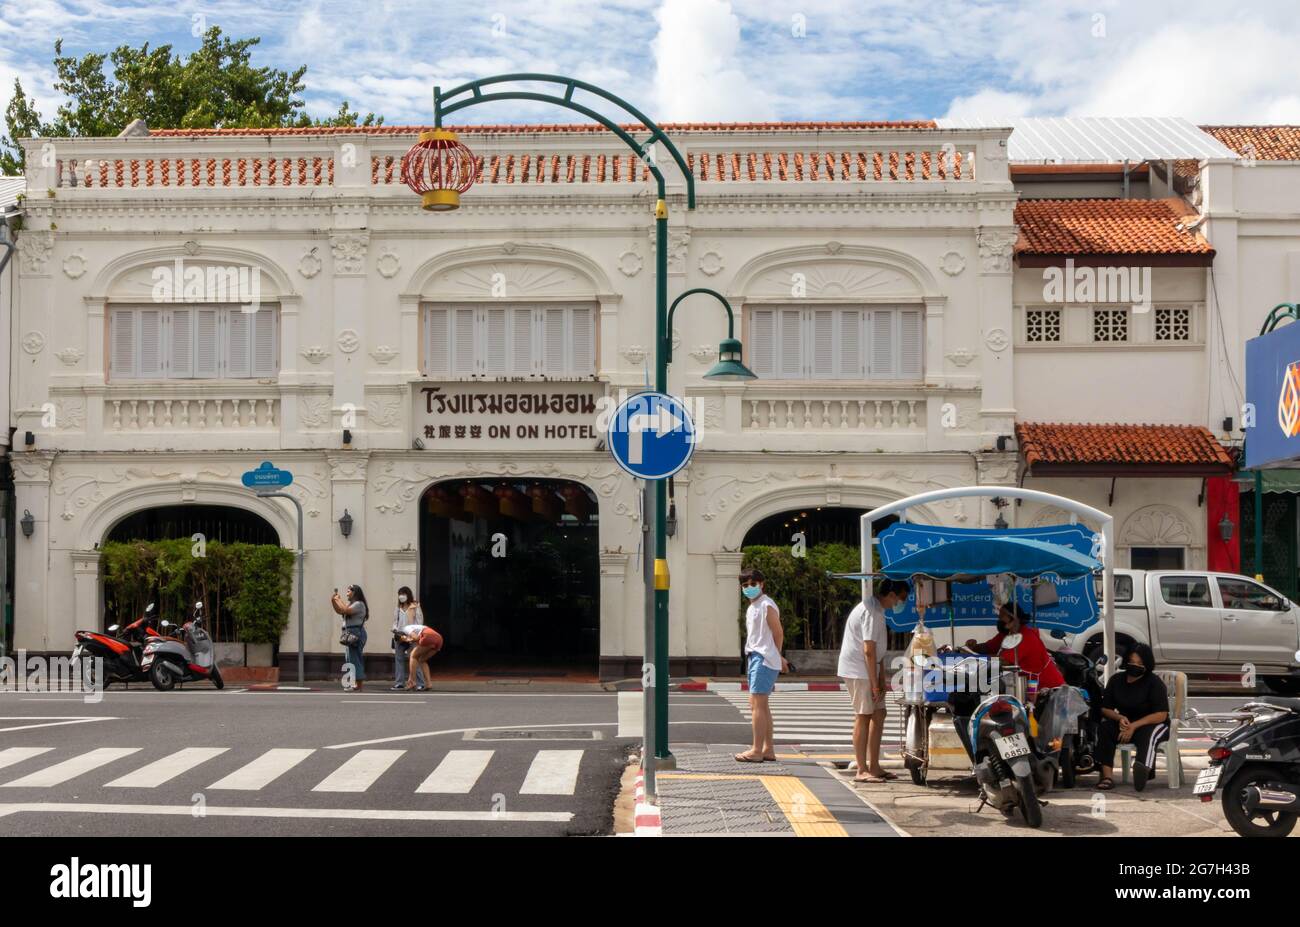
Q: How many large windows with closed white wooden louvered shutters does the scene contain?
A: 3